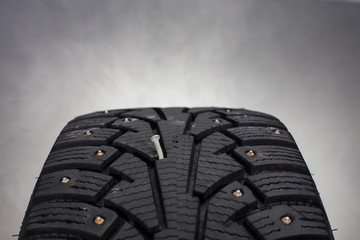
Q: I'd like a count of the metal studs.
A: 12